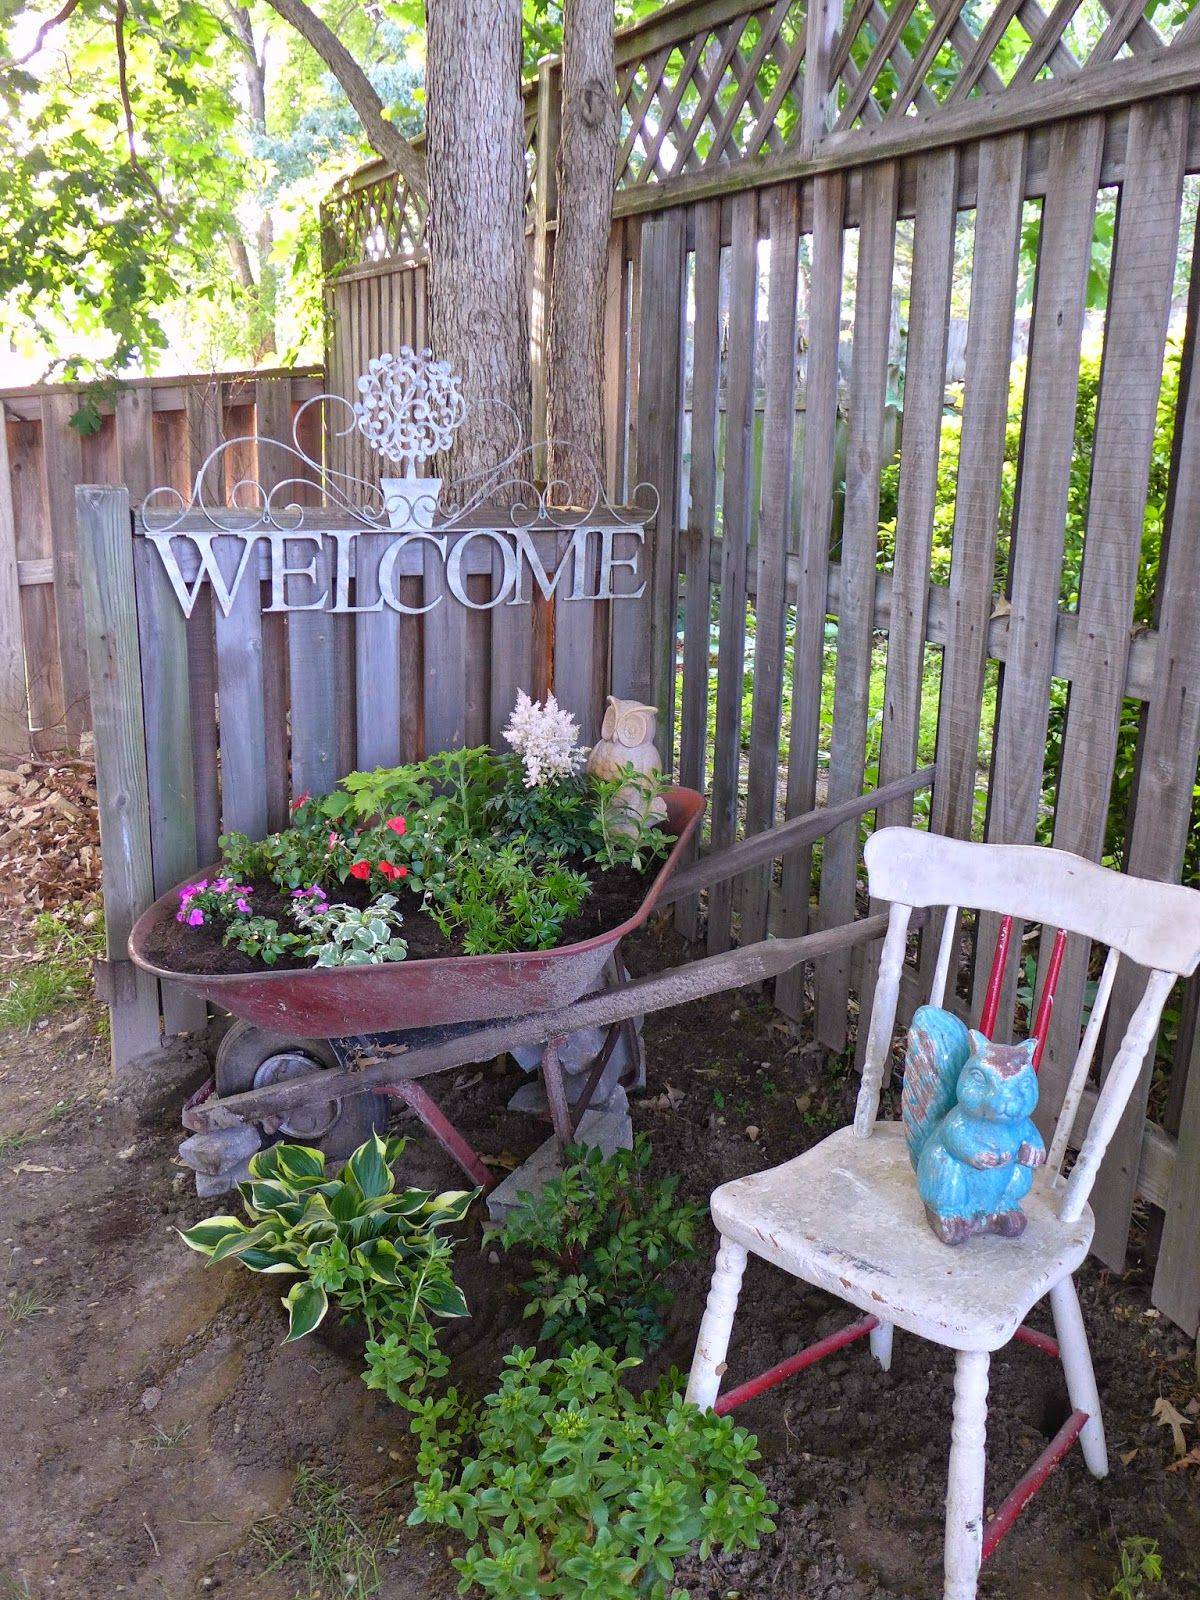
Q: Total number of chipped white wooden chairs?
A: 1